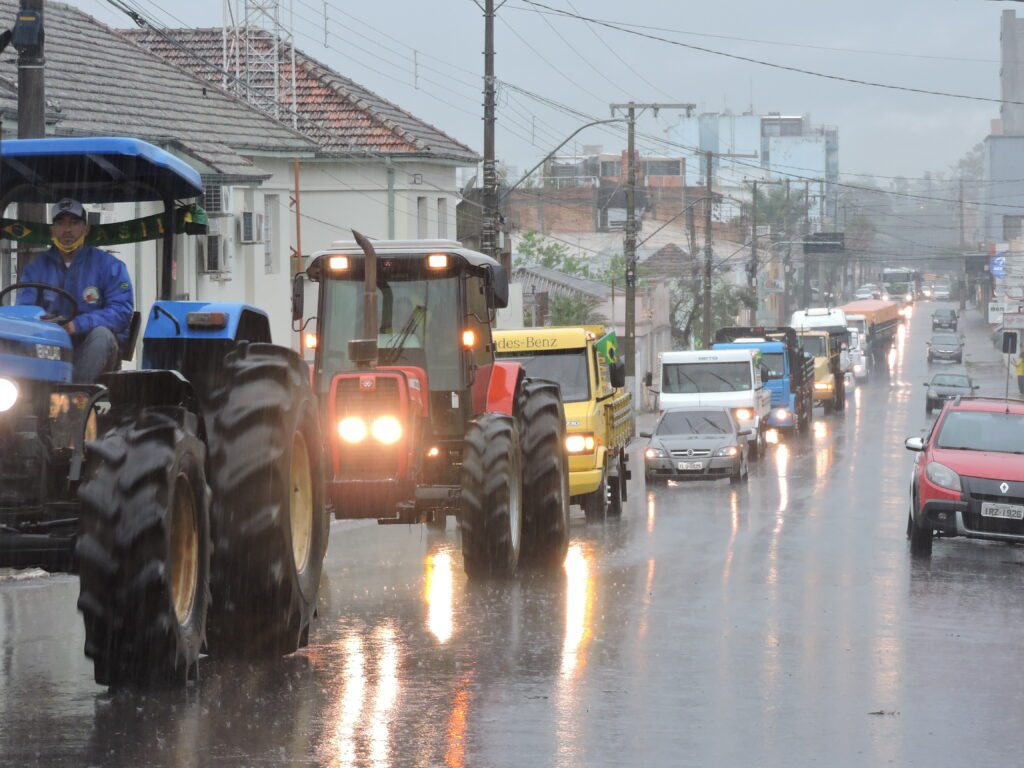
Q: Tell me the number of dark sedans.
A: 3